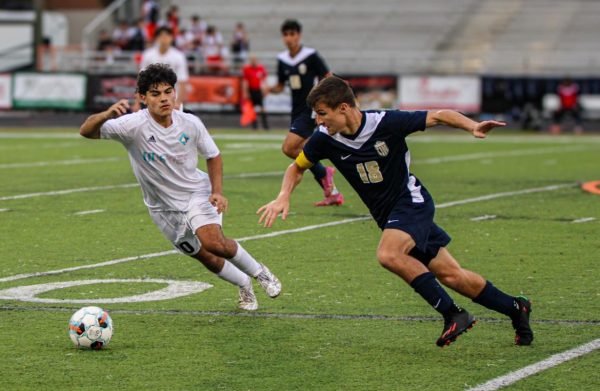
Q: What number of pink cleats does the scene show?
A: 2